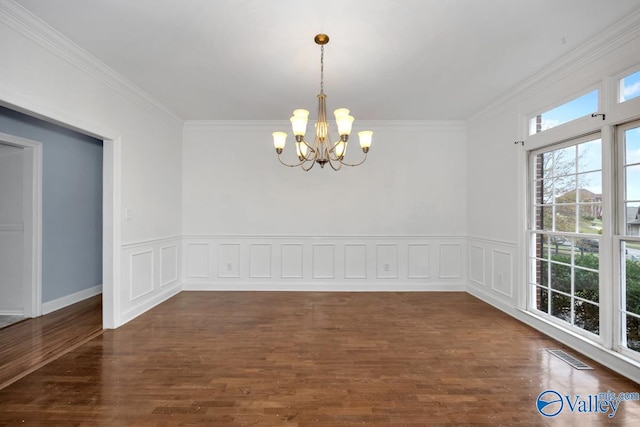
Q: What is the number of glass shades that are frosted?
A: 9